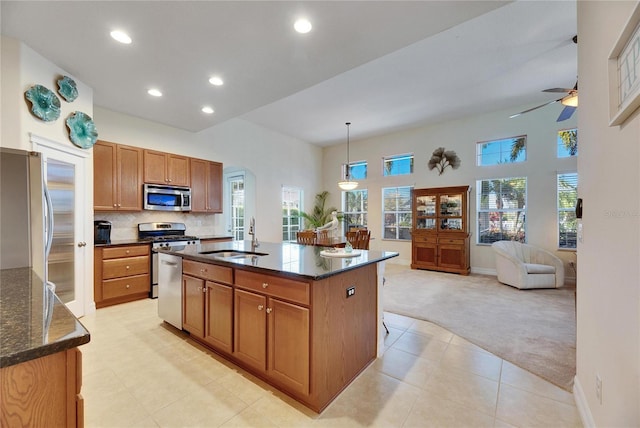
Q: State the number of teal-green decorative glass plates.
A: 3